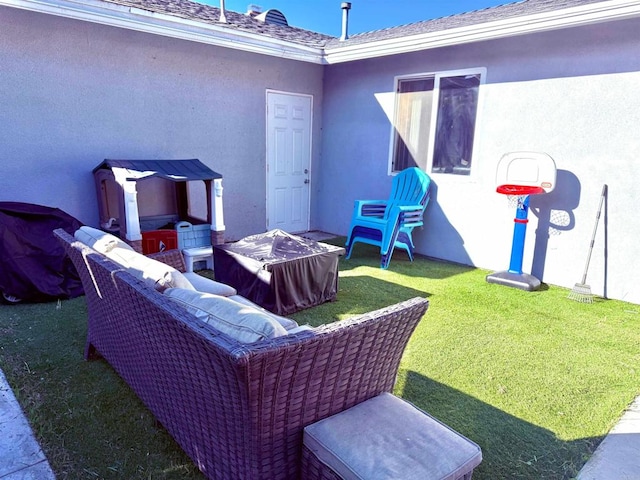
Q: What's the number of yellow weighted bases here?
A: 0